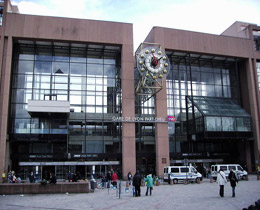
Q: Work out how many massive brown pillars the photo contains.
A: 4